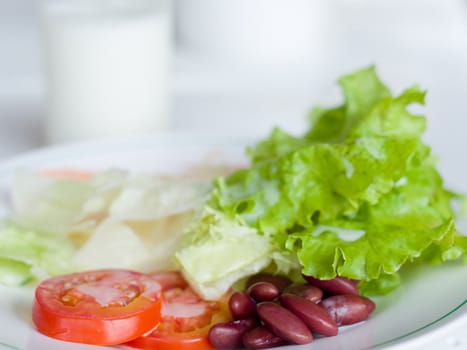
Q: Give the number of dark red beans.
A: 10